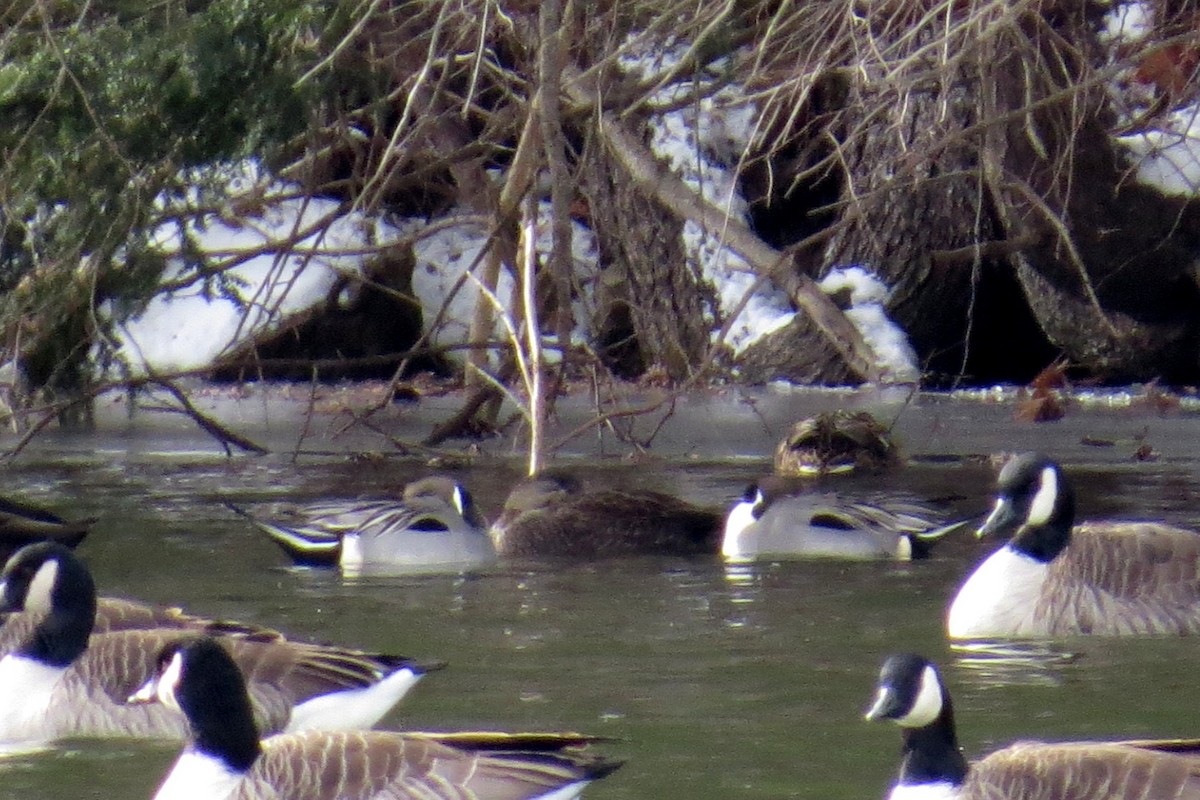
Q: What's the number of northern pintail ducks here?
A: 2